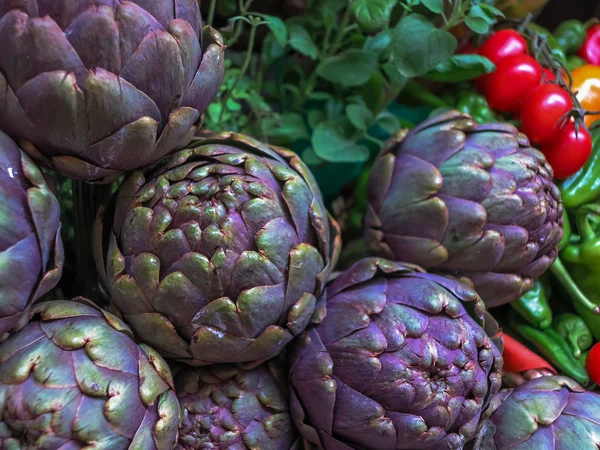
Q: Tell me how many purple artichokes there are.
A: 8